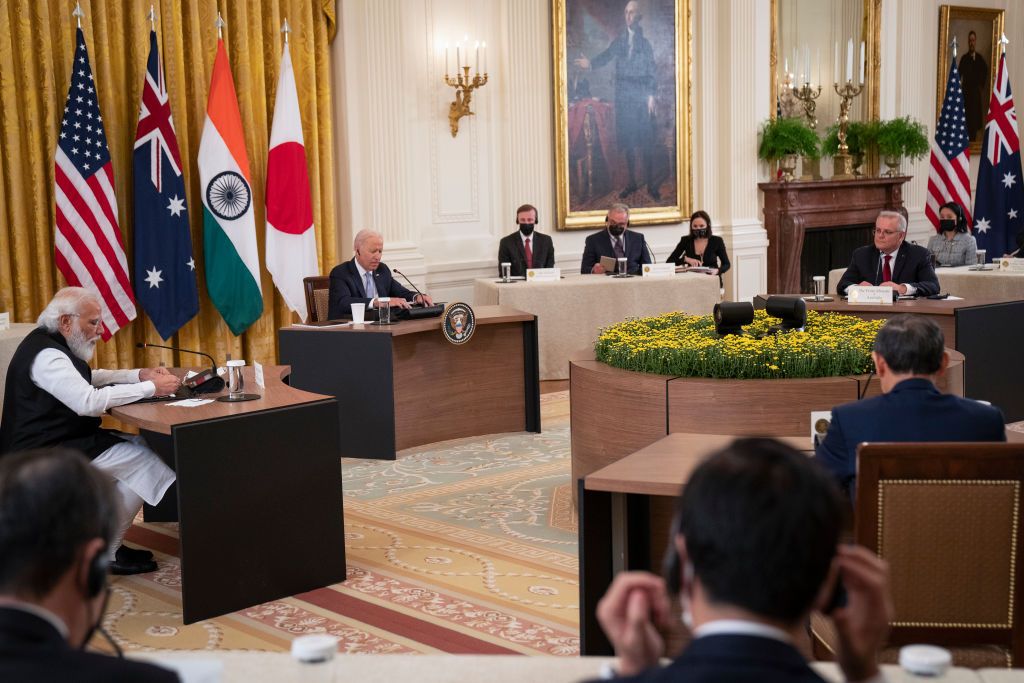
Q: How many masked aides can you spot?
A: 4